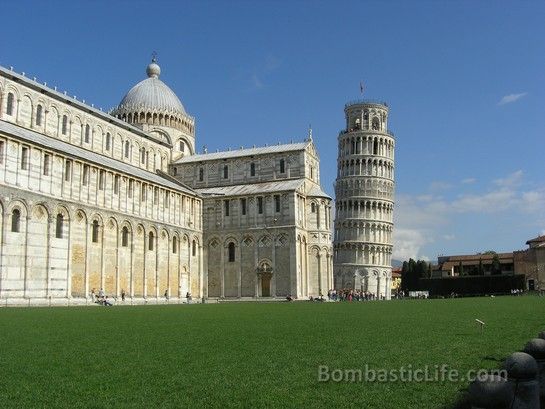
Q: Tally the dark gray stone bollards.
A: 4